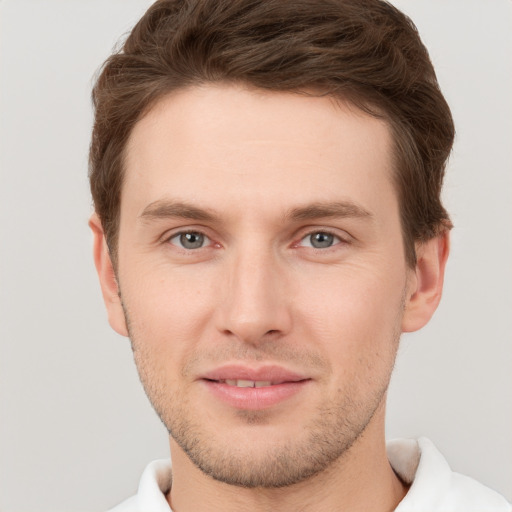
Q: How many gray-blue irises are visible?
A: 2